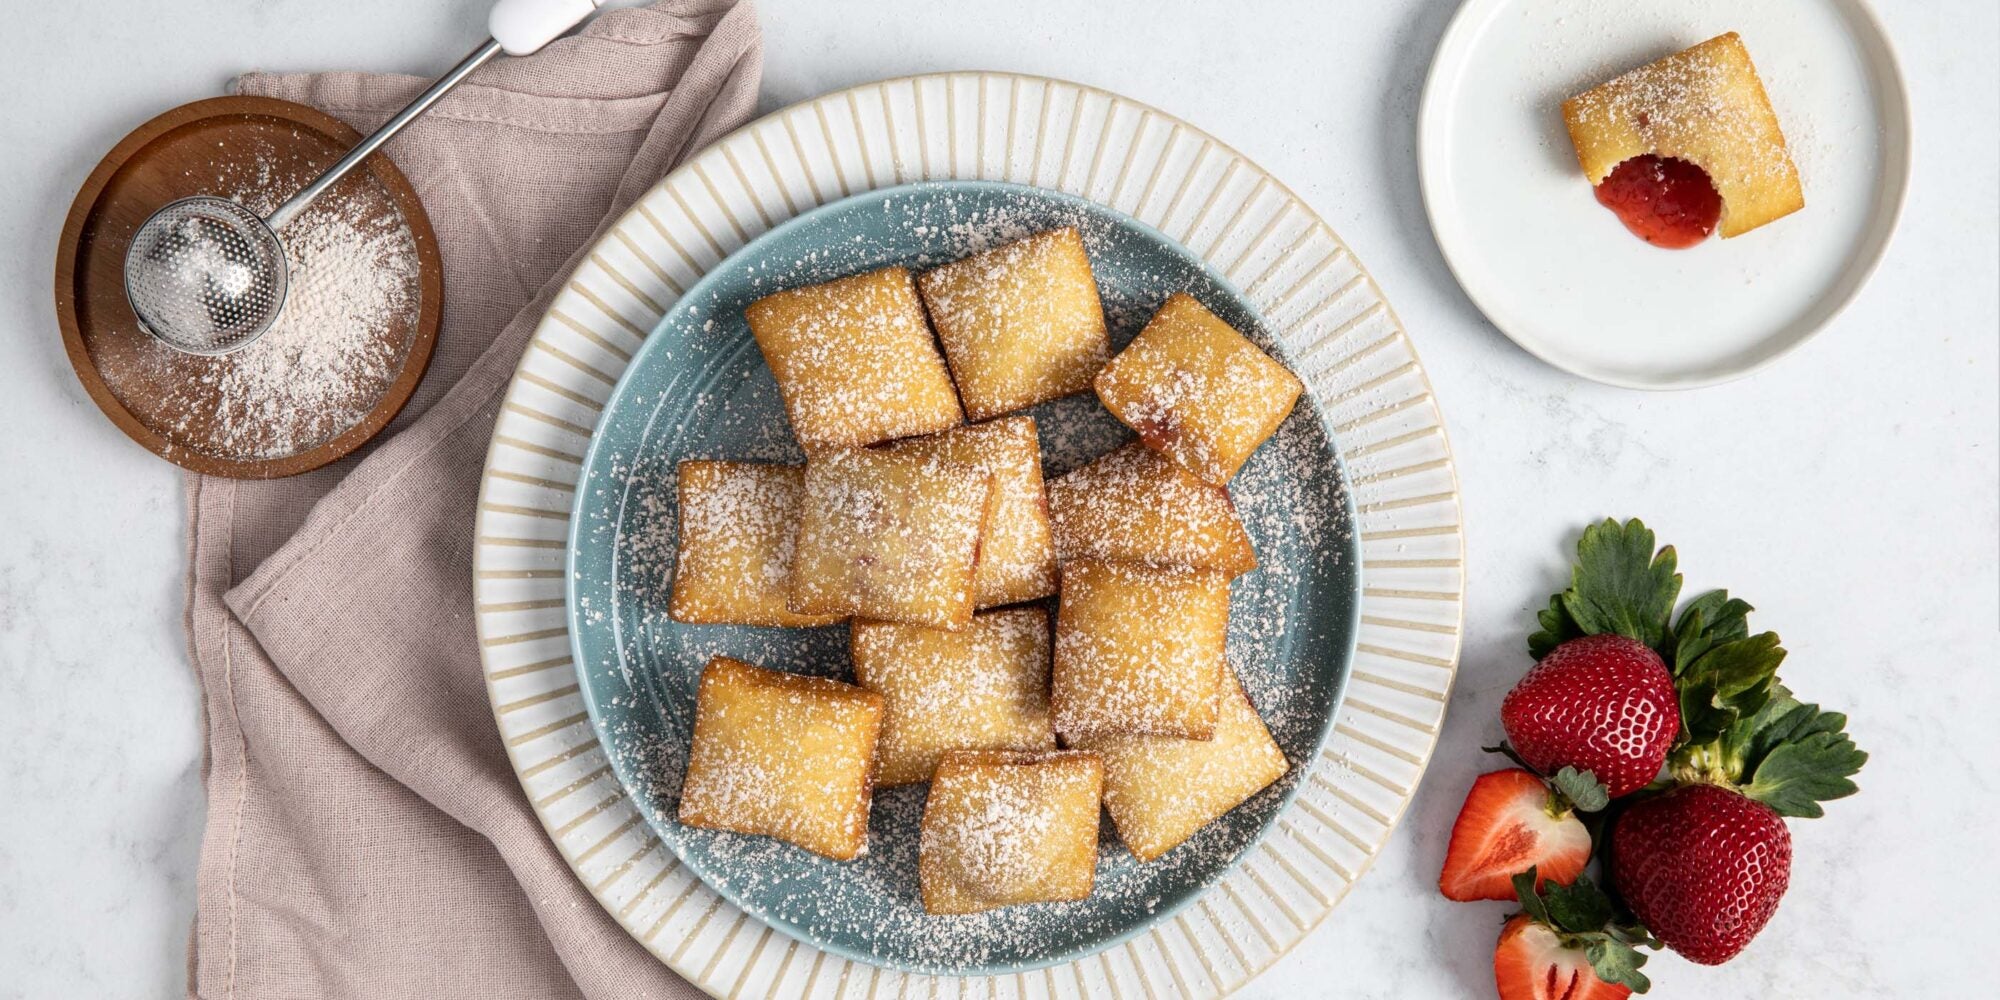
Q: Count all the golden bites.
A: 13